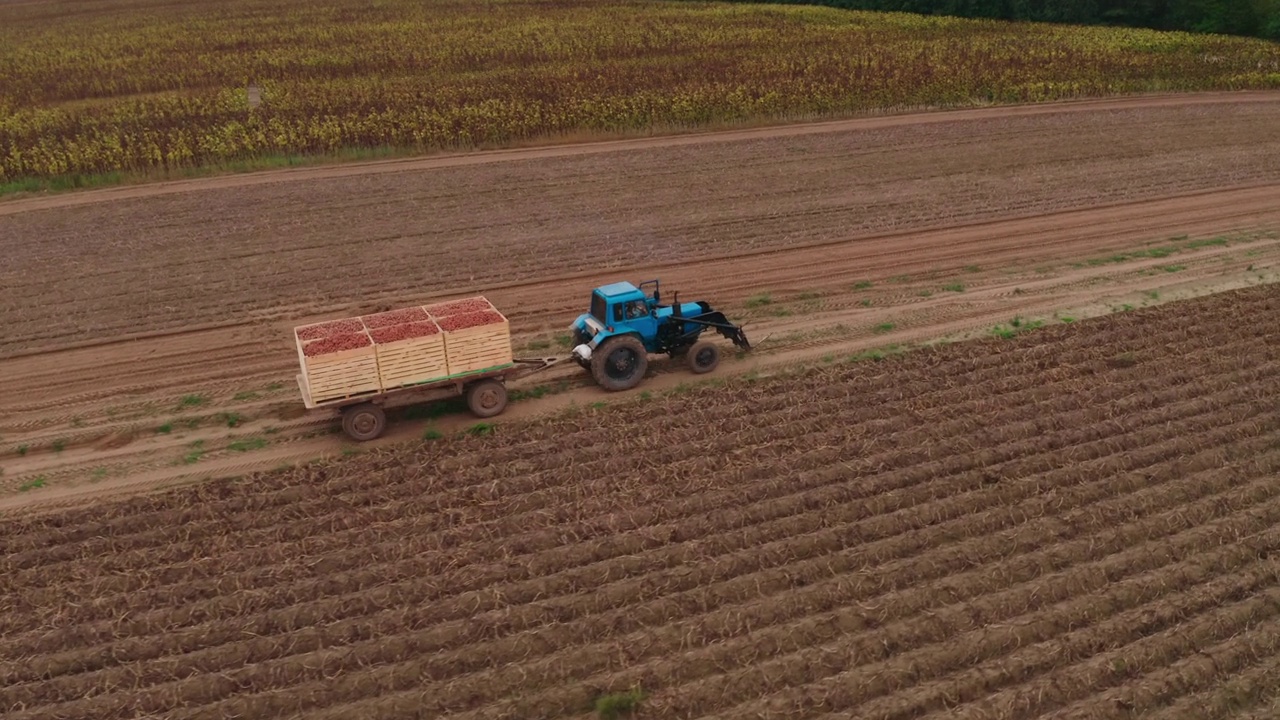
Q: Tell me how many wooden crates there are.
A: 6